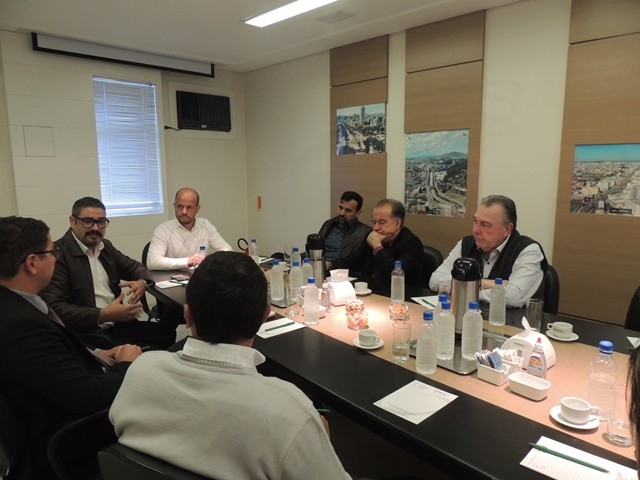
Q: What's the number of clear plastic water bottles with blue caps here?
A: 14